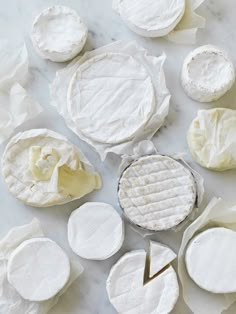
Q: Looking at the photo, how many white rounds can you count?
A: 11